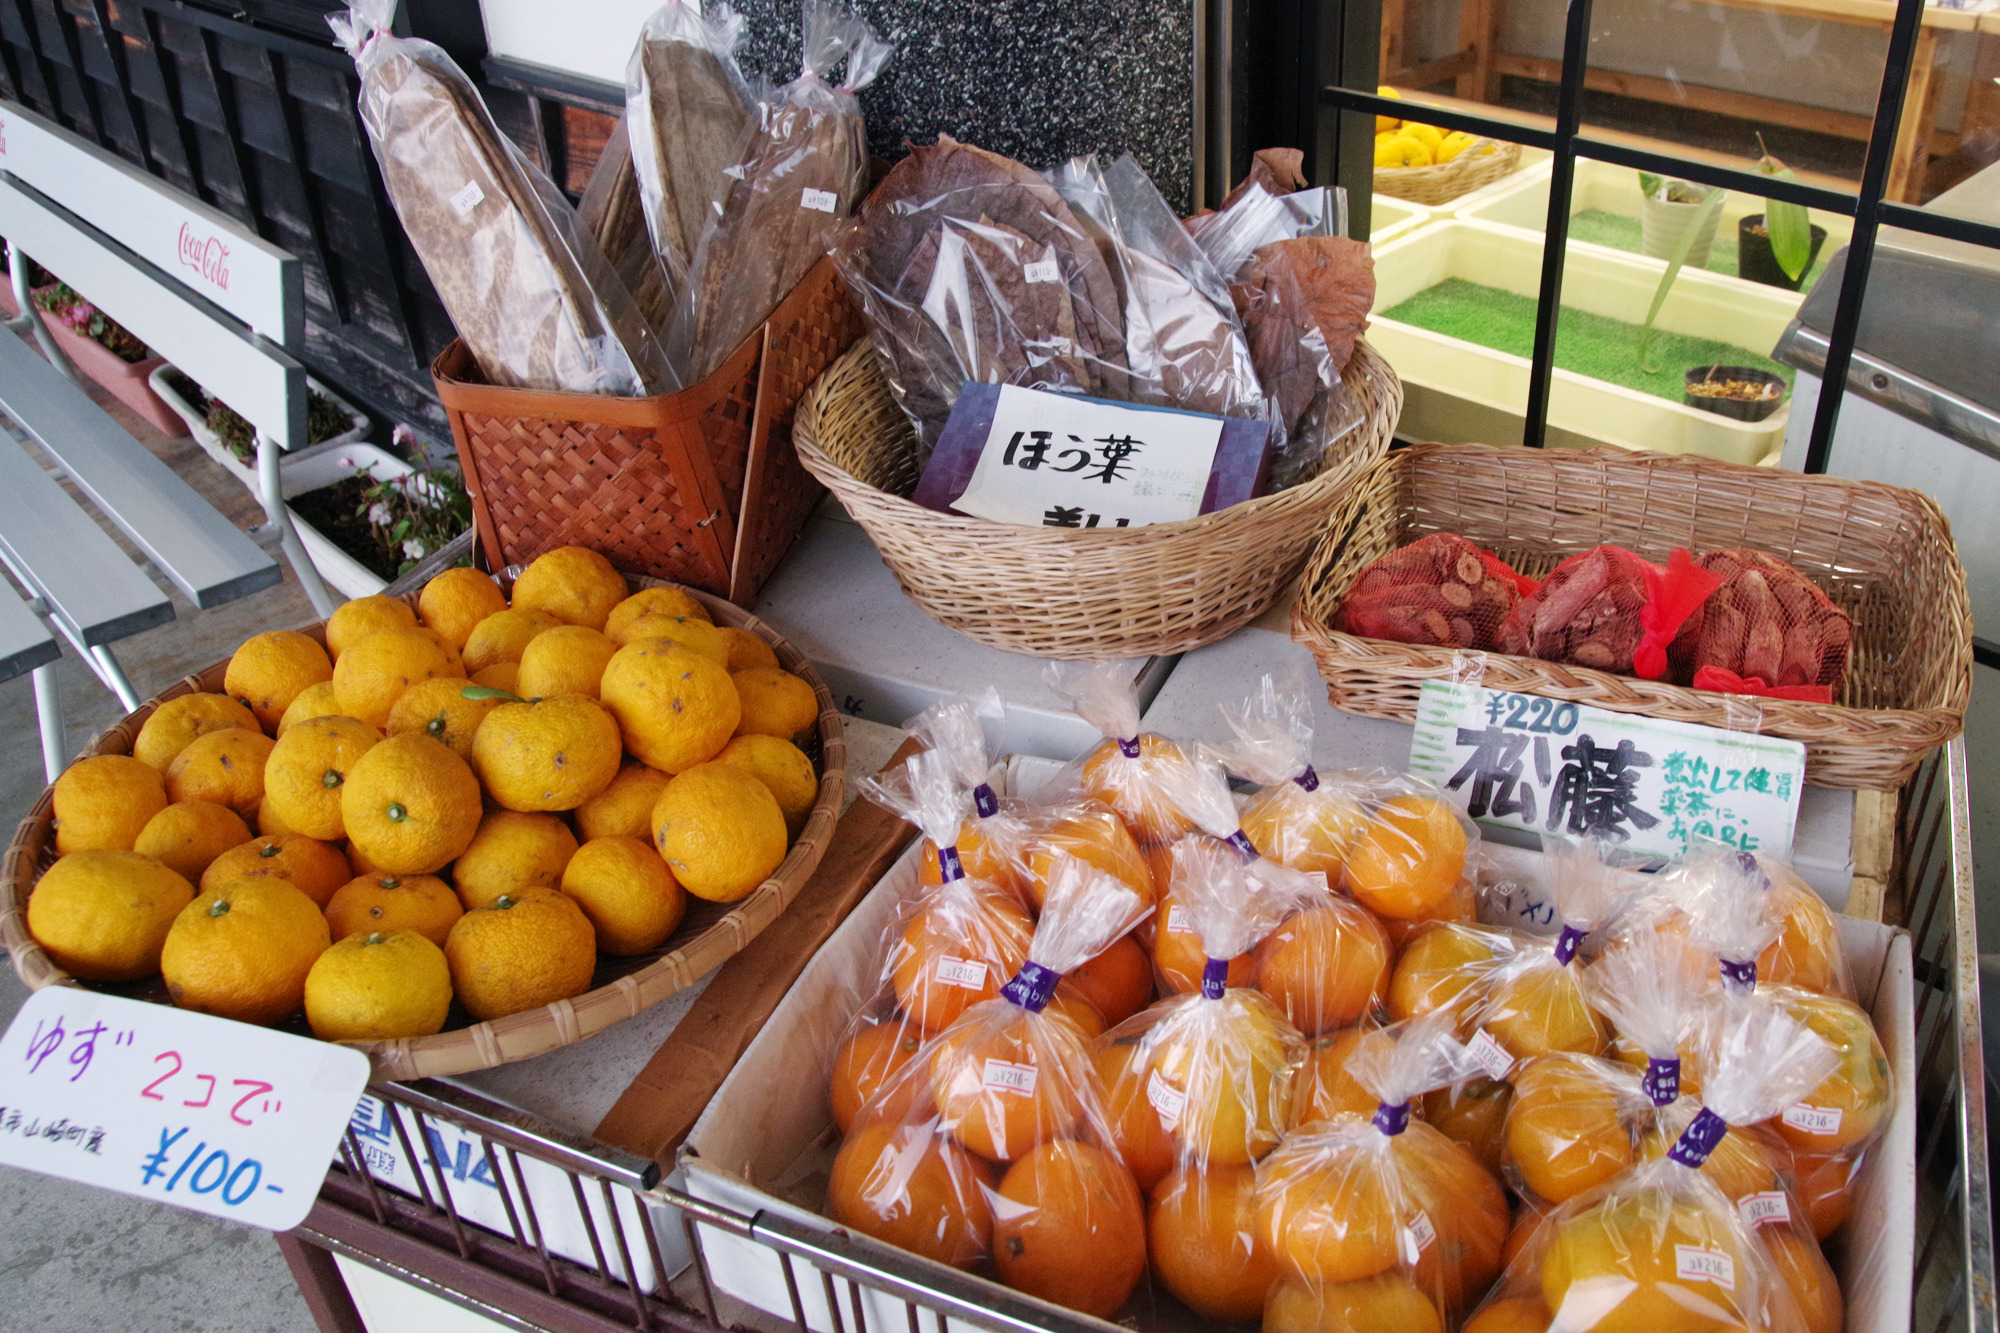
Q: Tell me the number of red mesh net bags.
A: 3